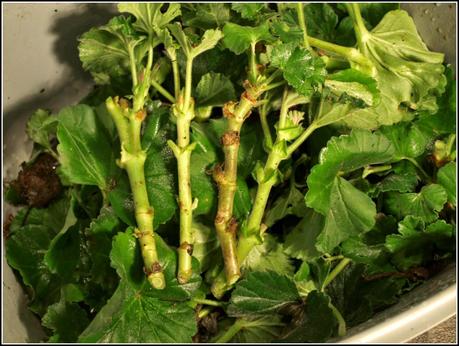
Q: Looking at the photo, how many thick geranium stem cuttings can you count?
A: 4